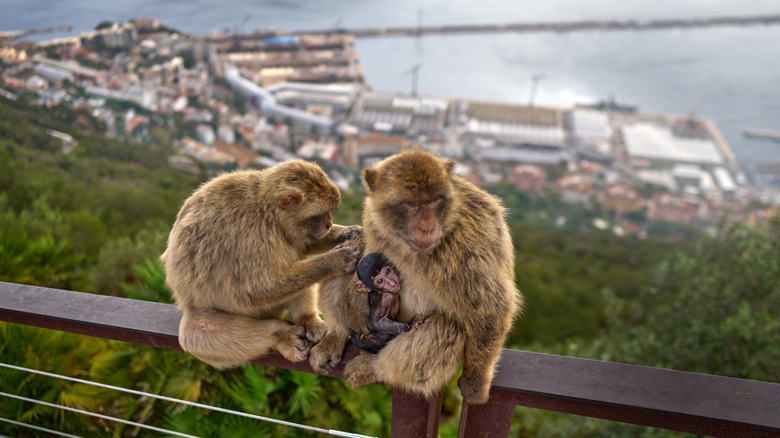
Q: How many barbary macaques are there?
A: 3